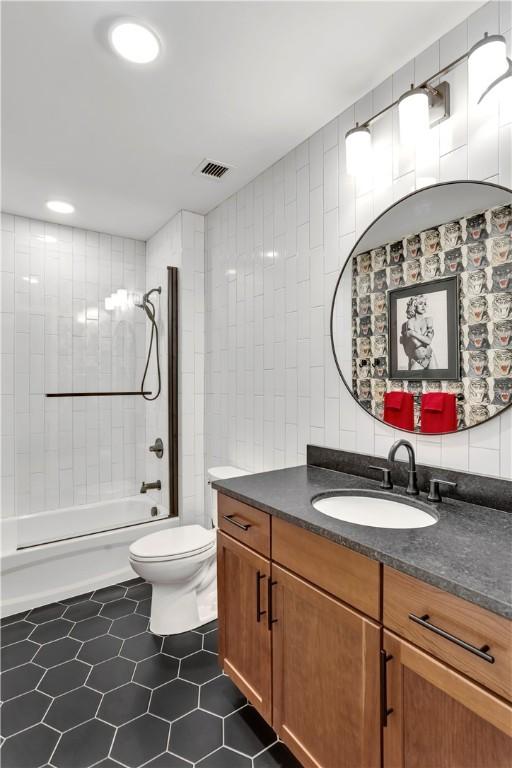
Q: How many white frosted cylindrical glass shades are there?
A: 3